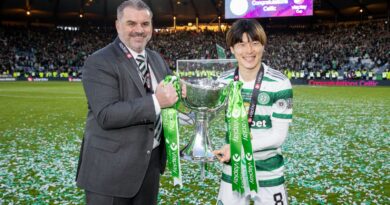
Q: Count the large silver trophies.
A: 1